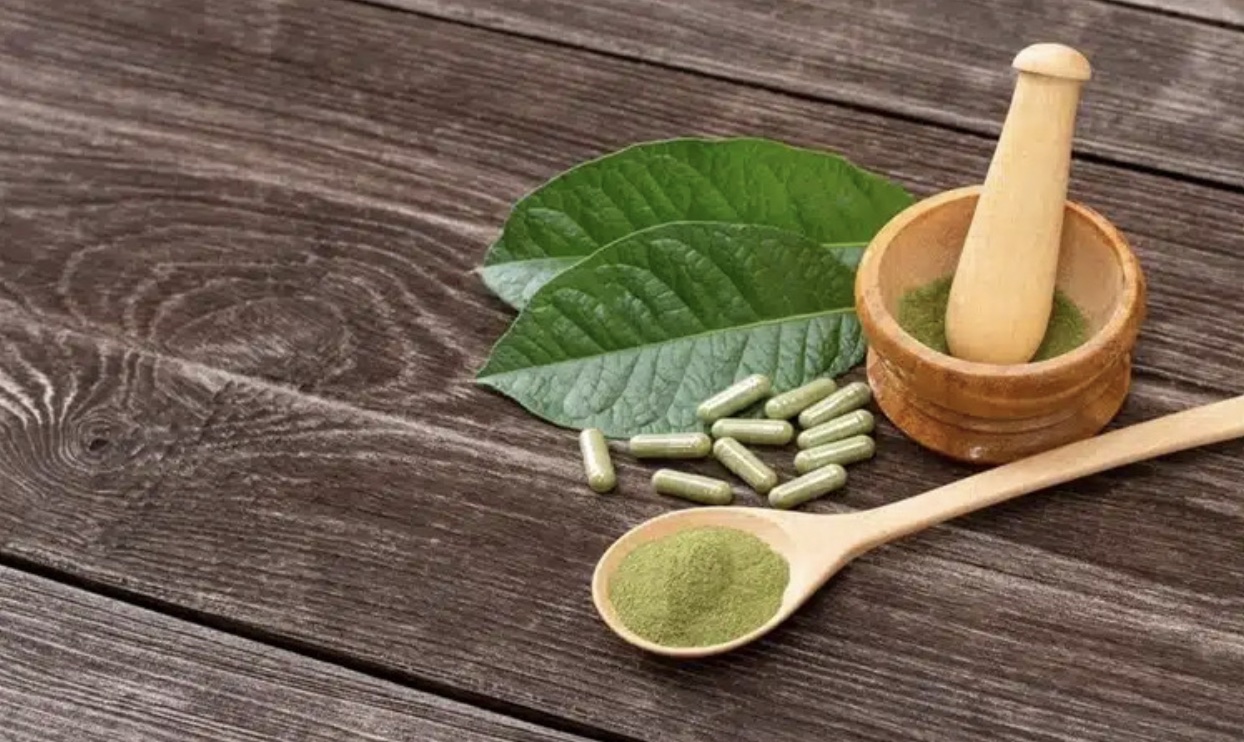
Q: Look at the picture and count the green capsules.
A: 11